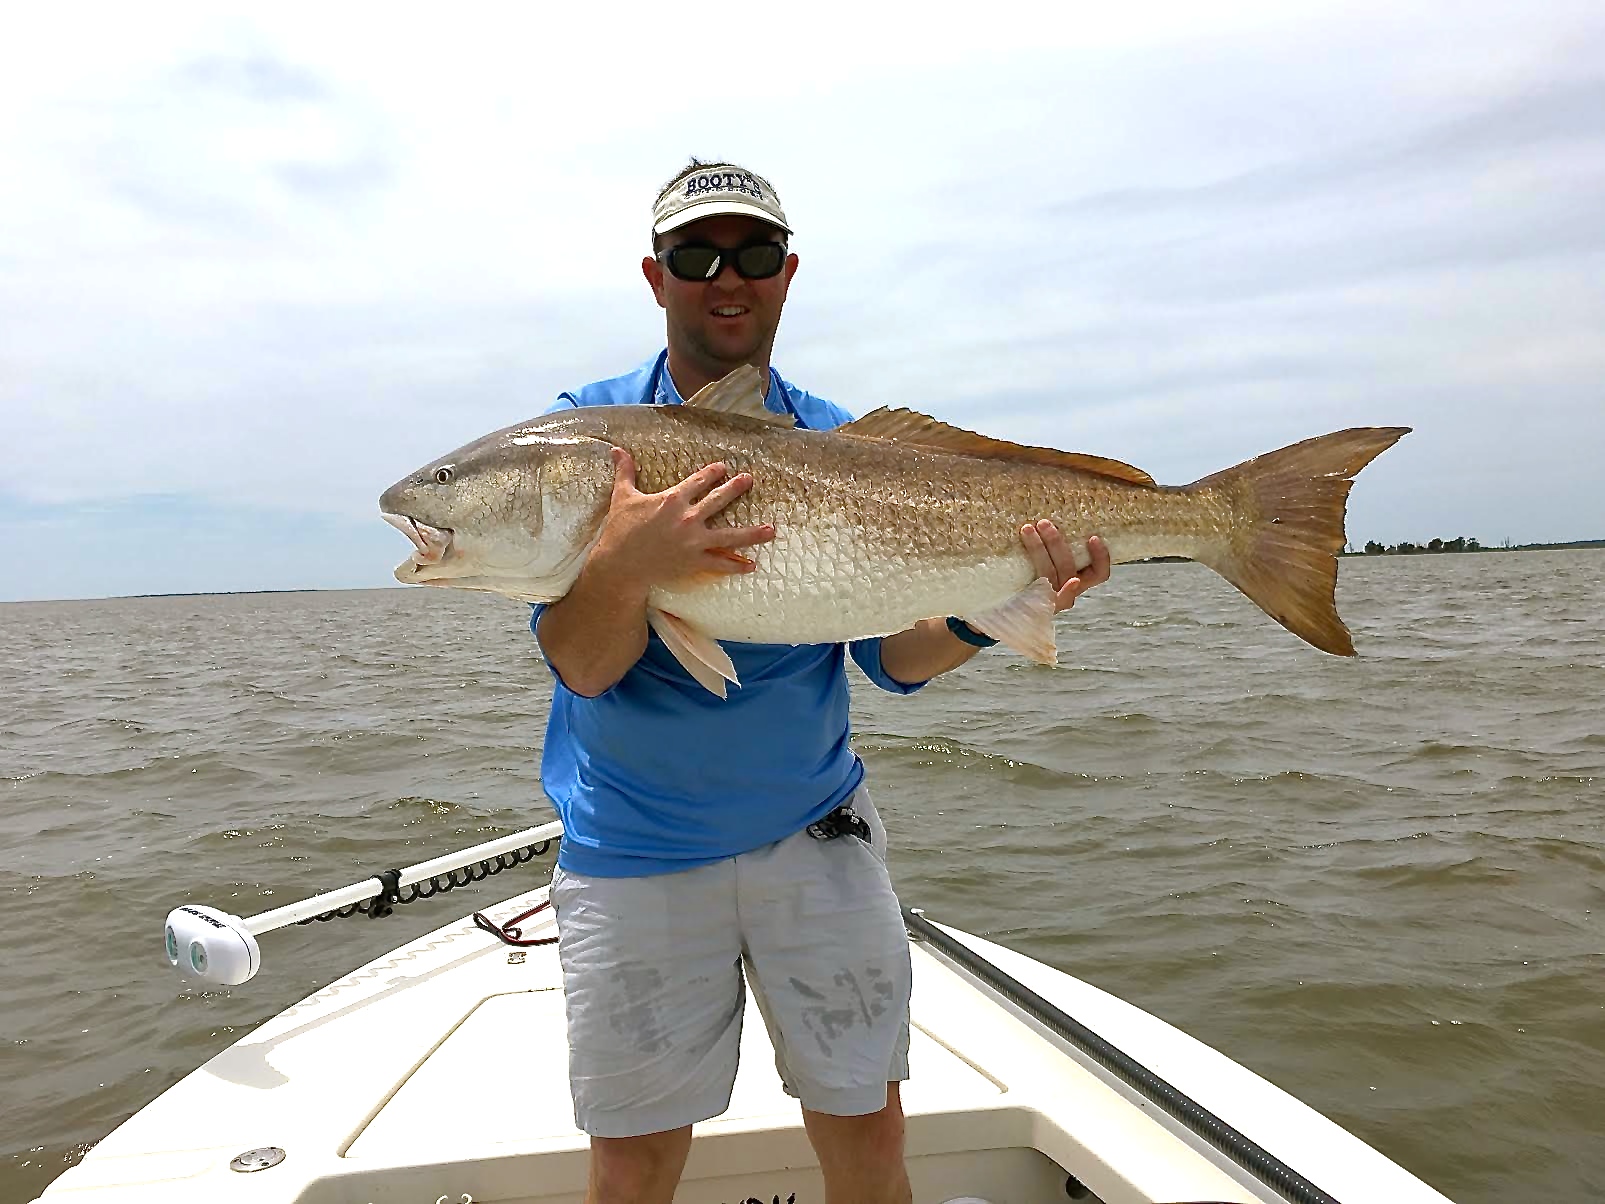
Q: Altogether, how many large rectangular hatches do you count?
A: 1